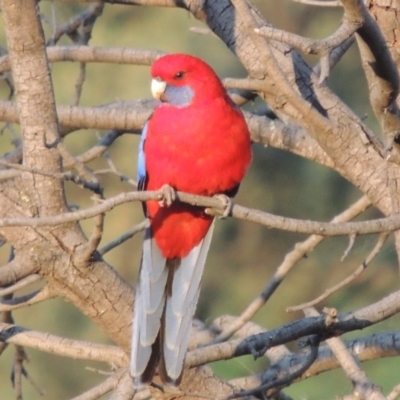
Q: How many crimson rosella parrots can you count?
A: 1